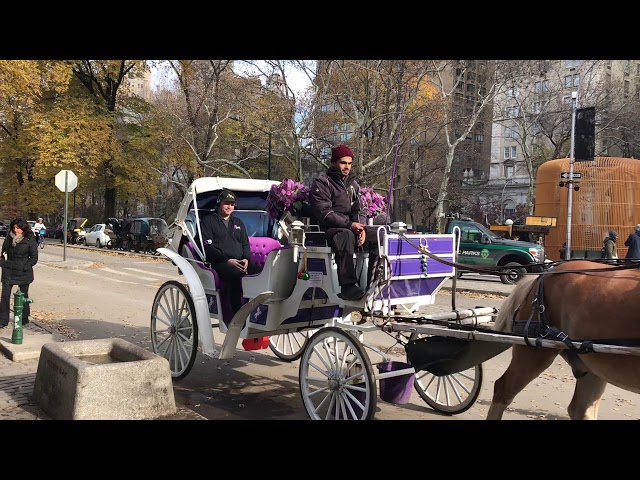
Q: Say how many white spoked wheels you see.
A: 4